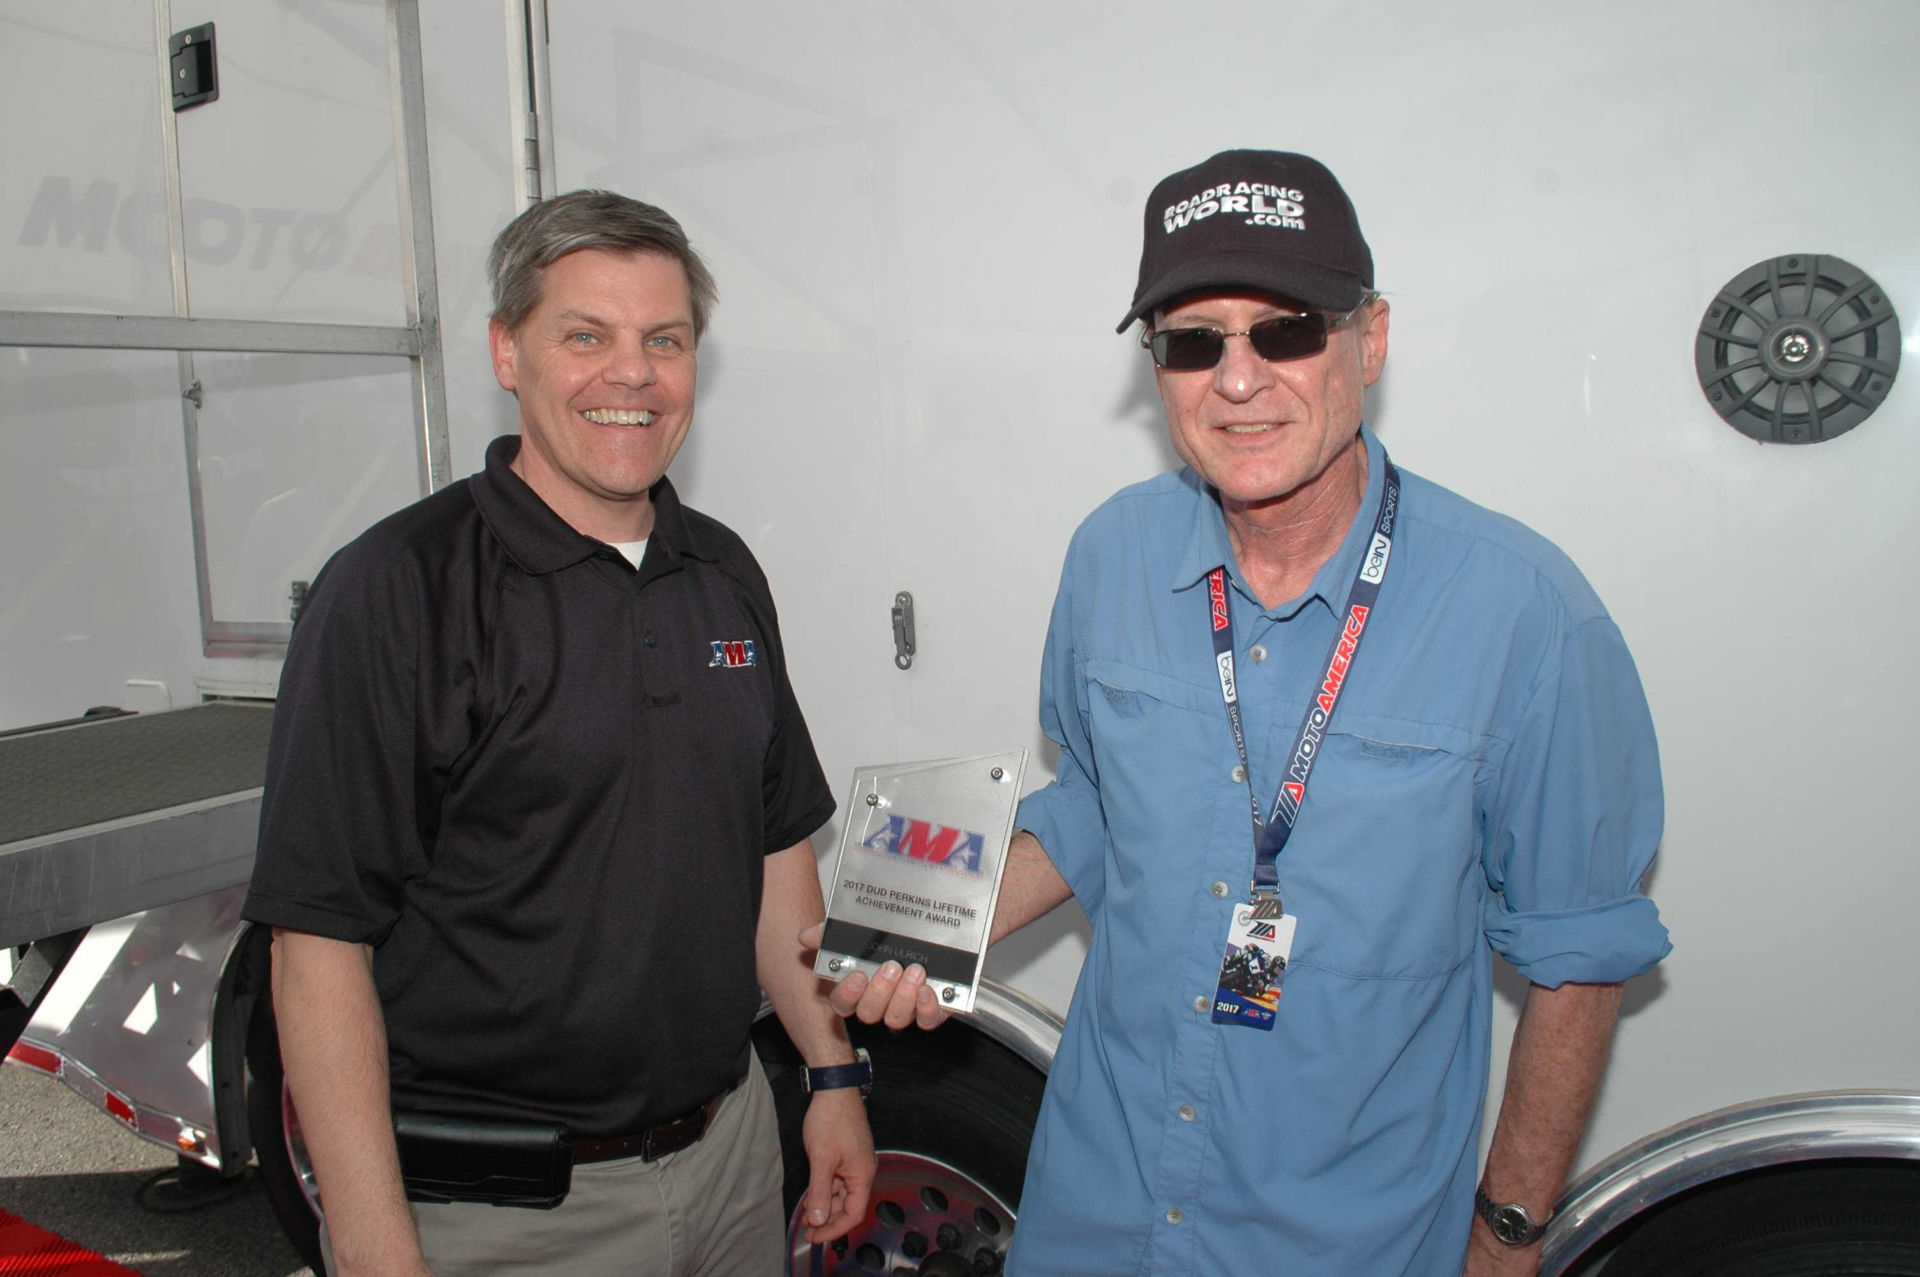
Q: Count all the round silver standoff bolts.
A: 4